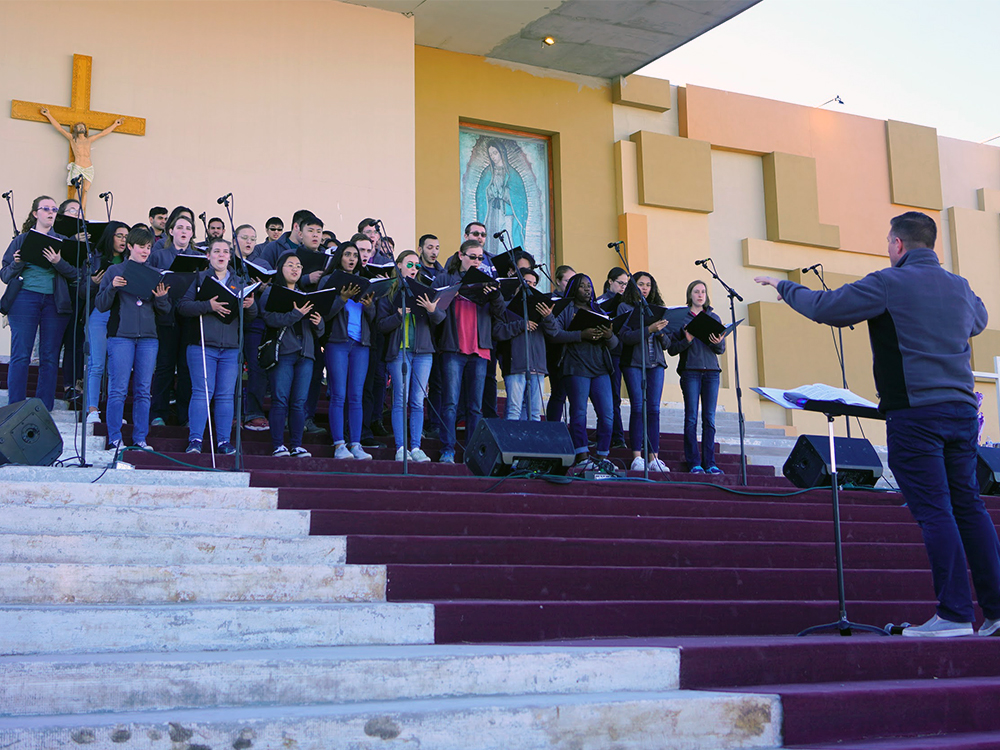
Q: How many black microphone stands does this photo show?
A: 11